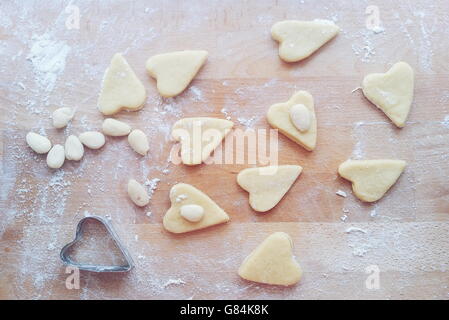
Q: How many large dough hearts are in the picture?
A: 10